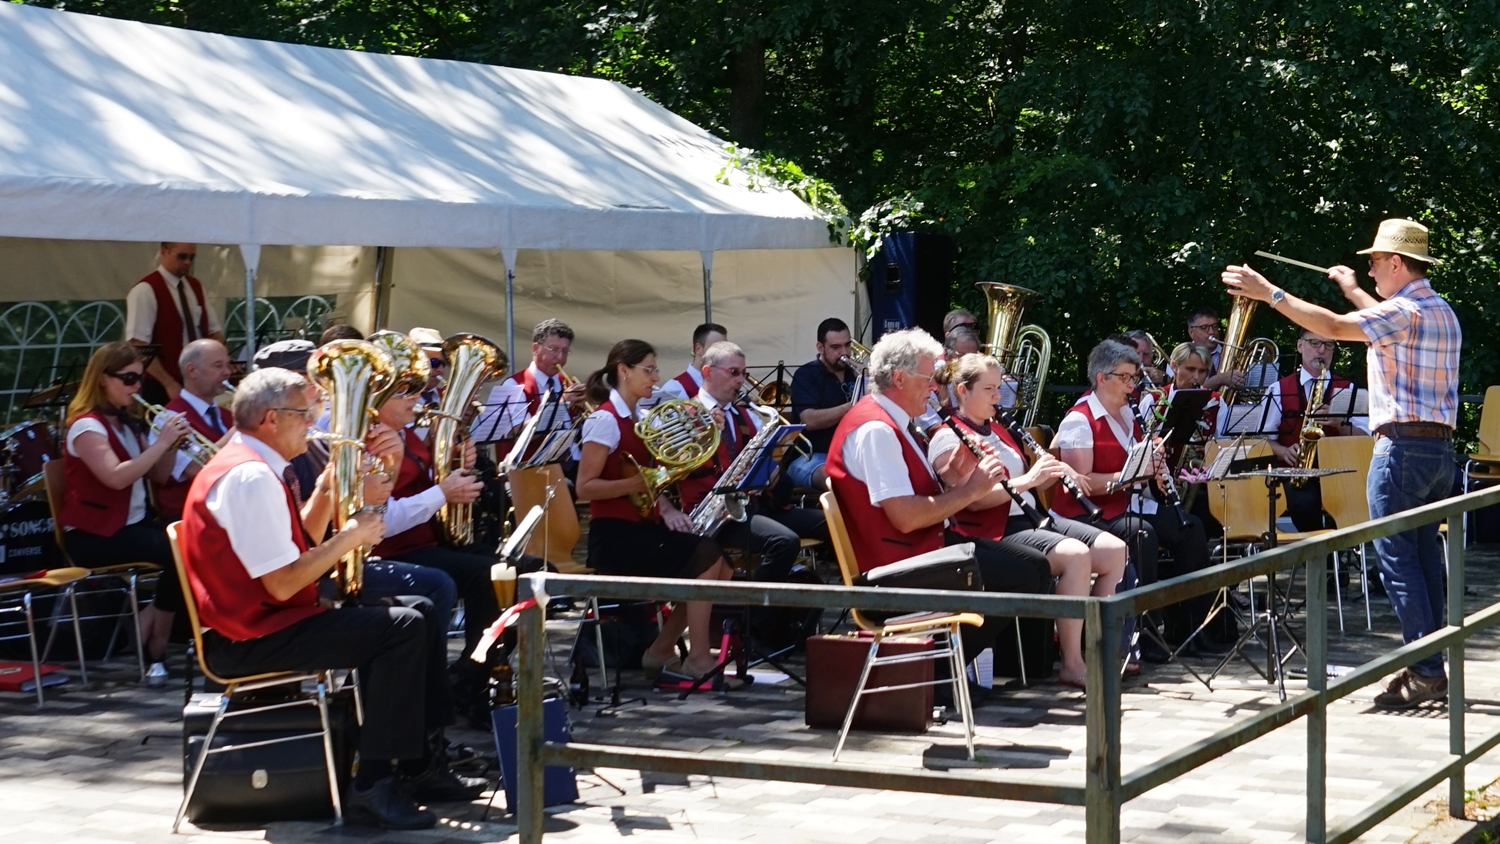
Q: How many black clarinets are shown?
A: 3